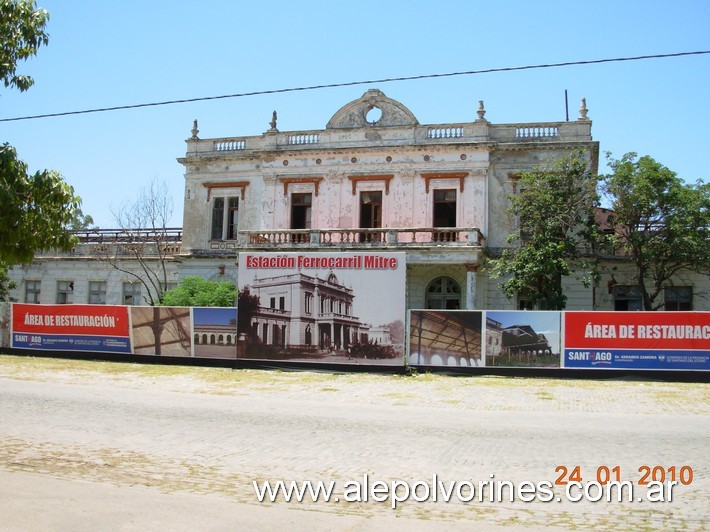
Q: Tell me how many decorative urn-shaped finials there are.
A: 4